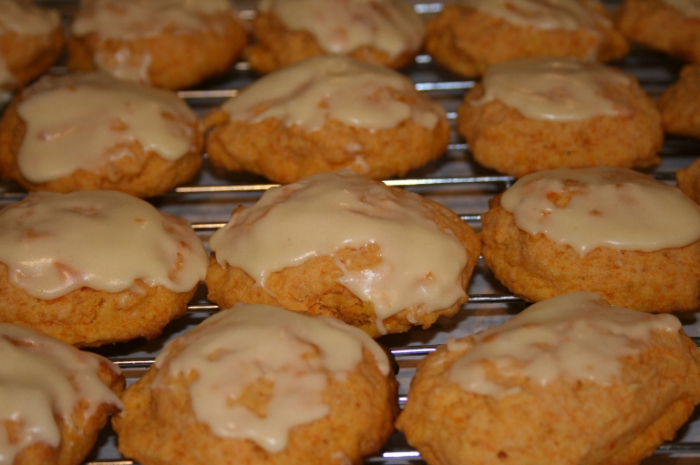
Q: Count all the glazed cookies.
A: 14